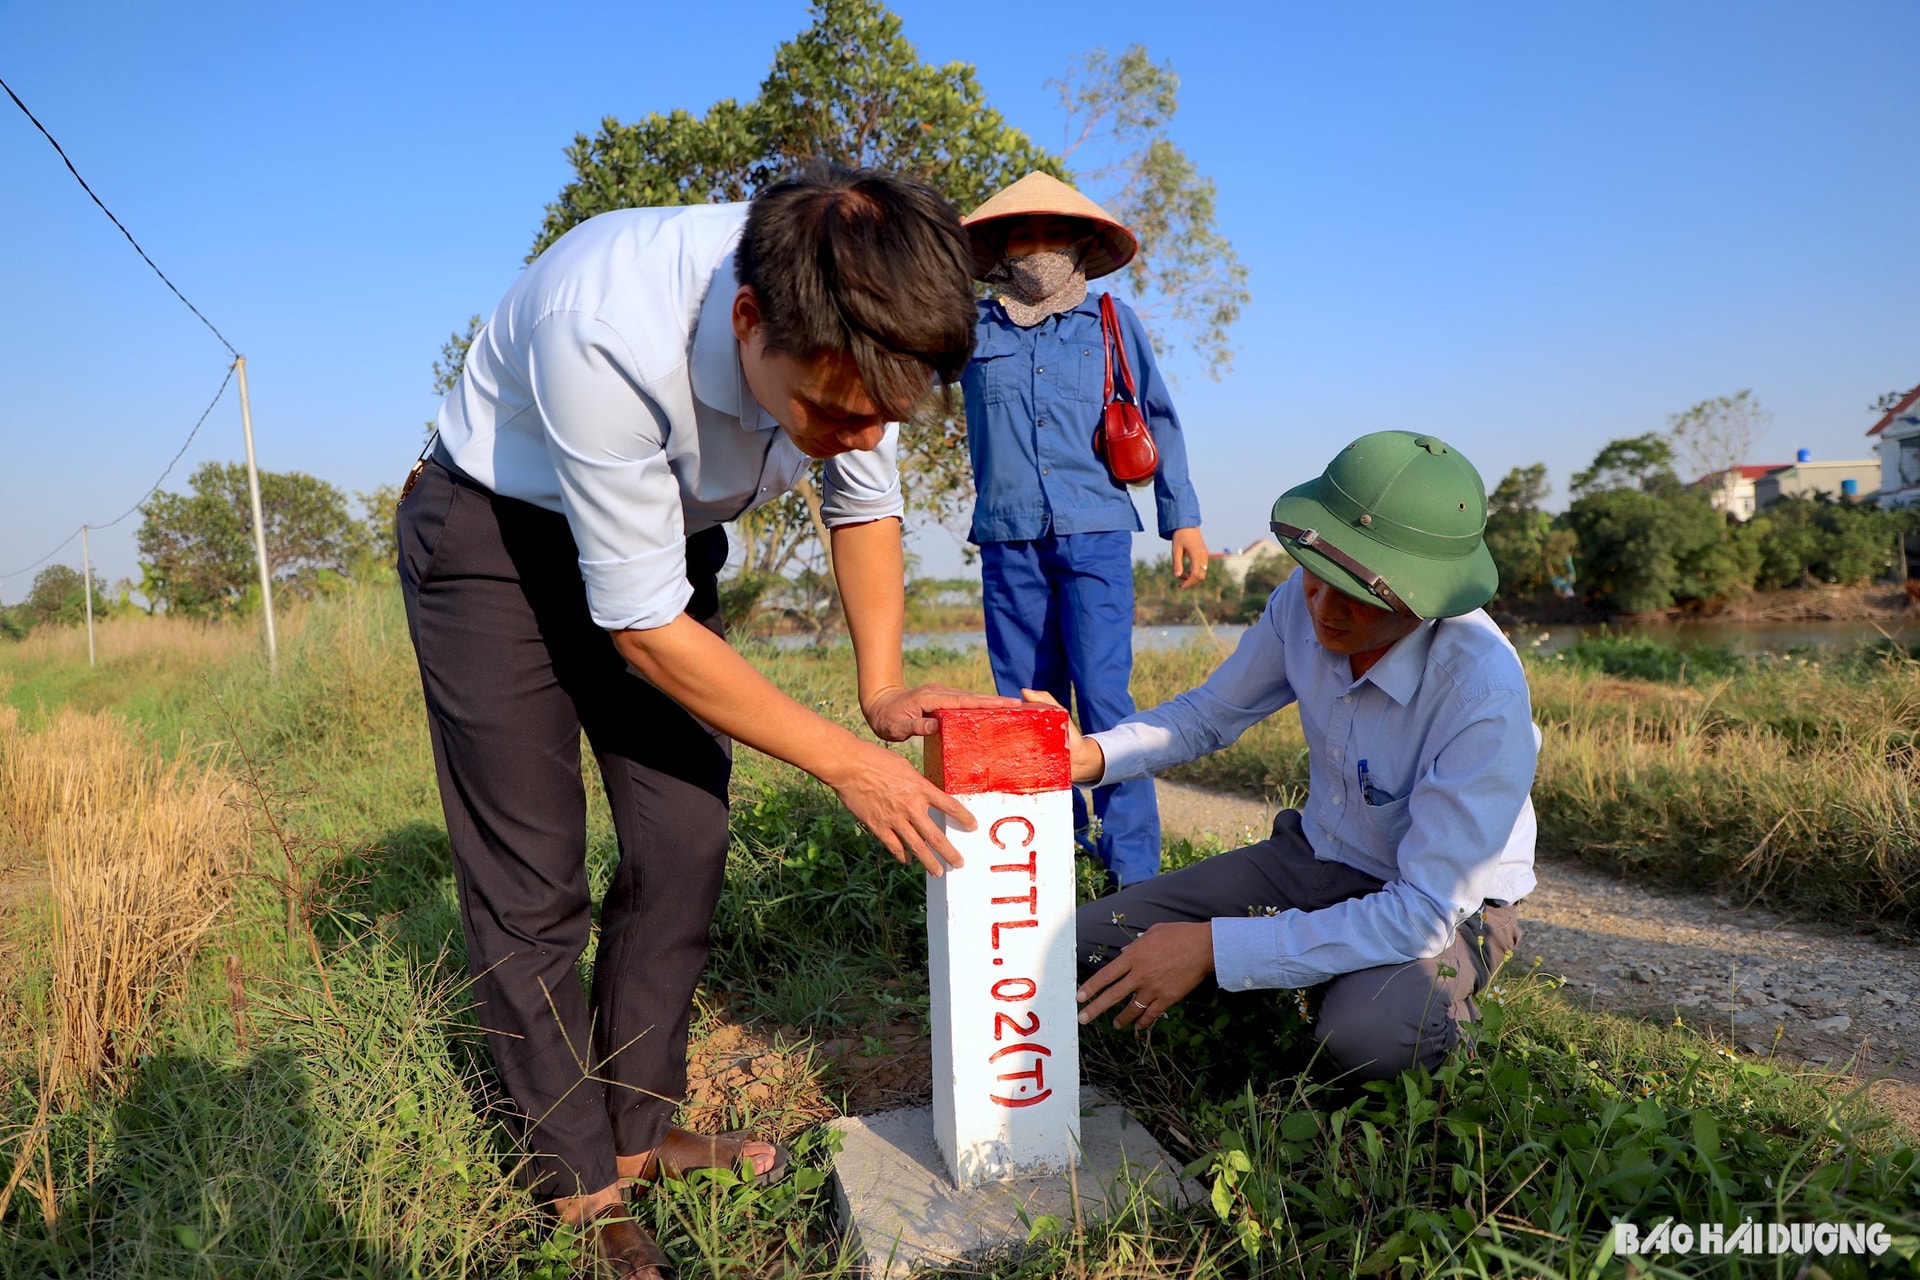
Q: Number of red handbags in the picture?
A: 1